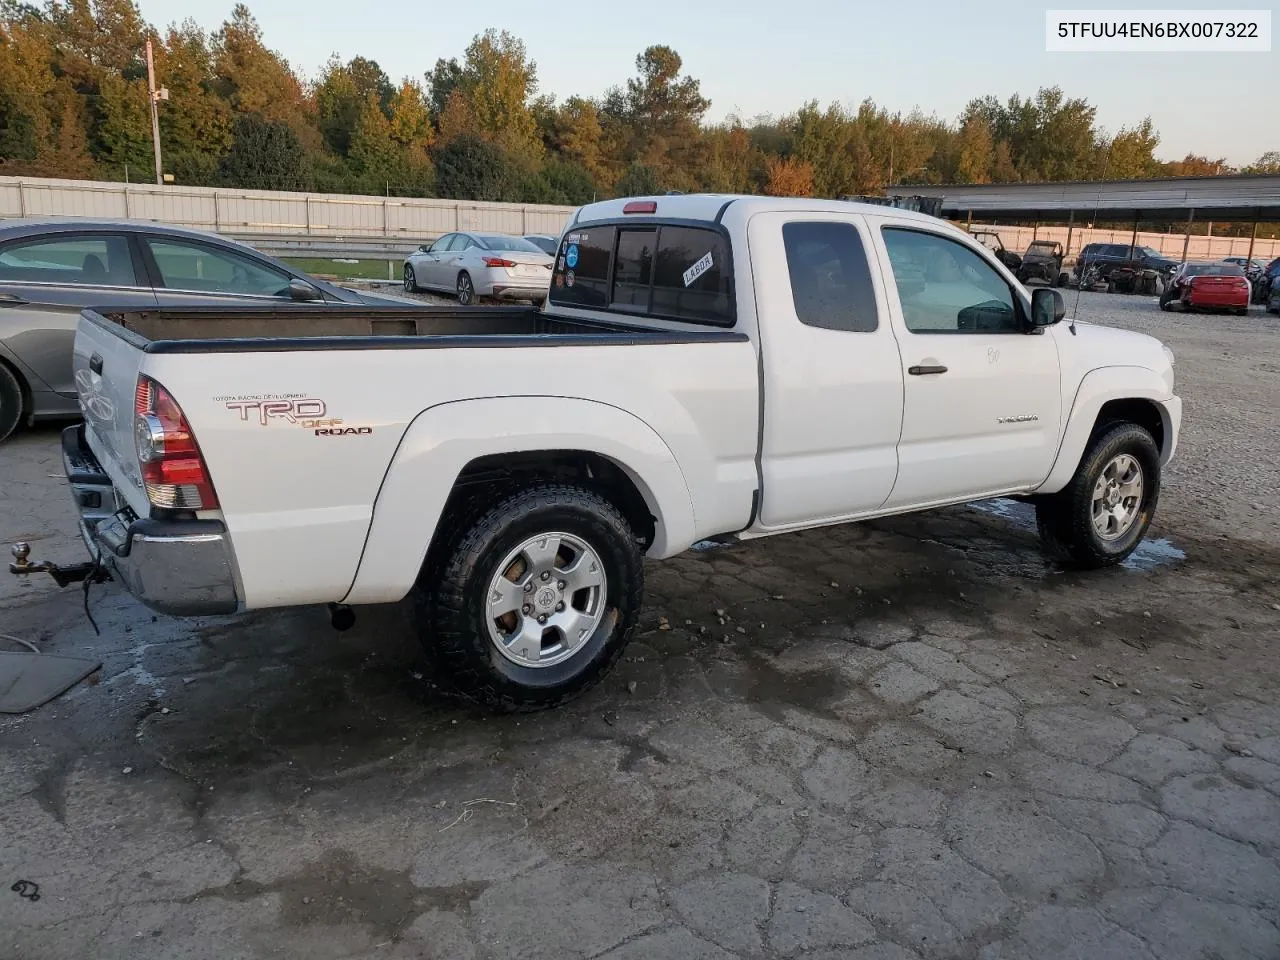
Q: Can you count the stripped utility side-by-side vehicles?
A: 2